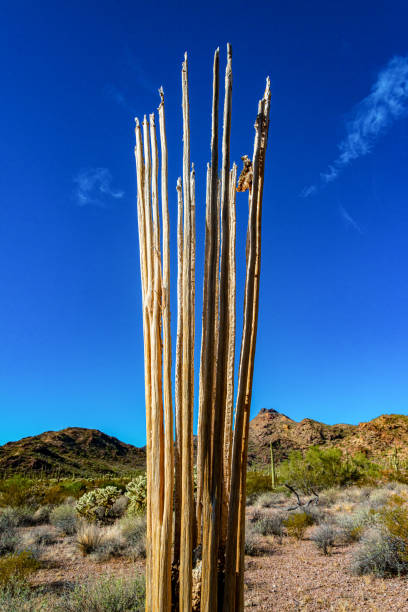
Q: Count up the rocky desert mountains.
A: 2